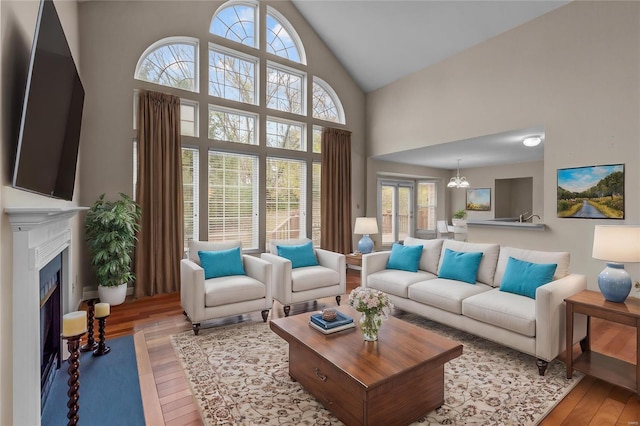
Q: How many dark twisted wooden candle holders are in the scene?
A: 3